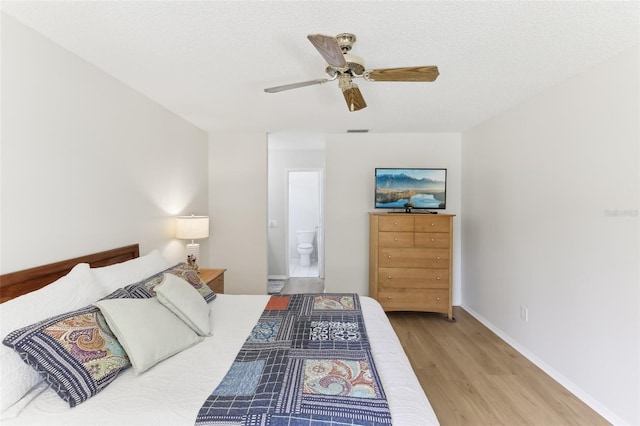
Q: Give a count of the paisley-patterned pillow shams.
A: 2